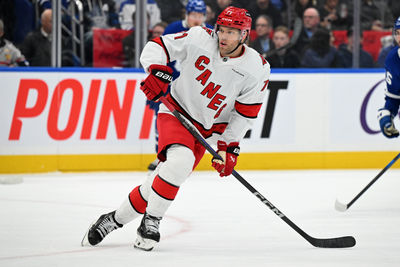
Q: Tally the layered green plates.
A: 0